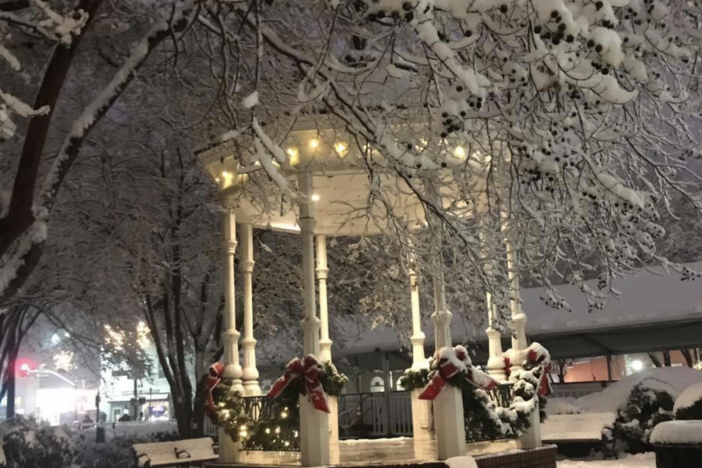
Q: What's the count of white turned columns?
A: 8